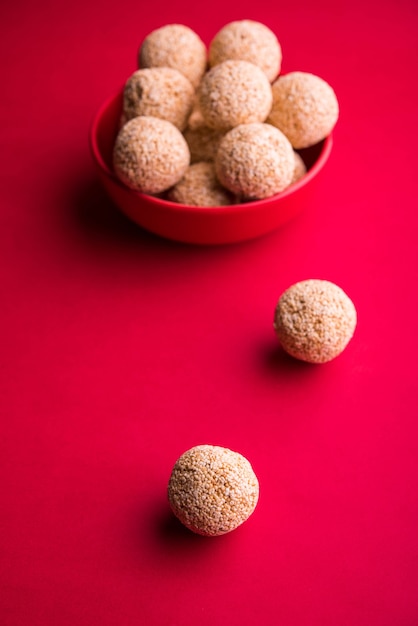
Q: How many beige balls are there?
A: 12